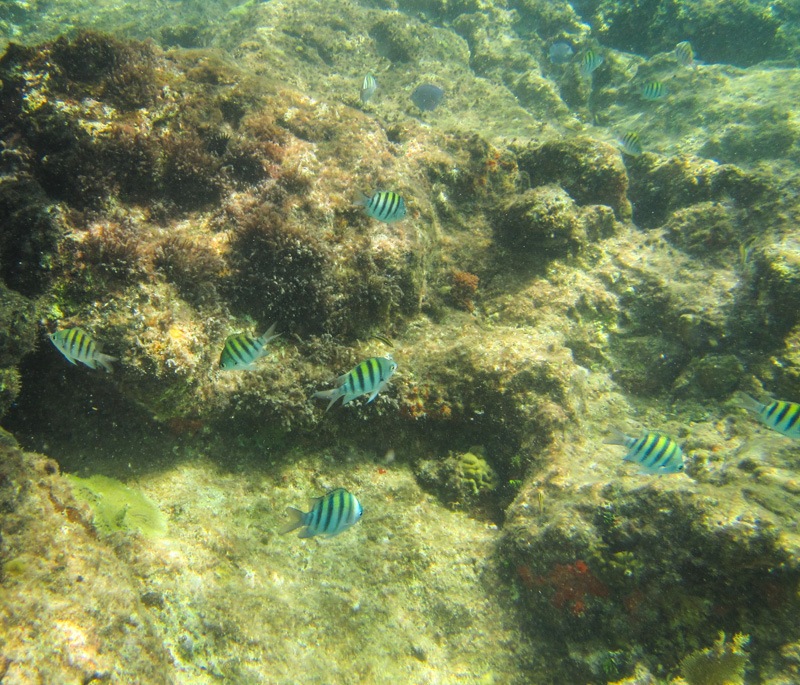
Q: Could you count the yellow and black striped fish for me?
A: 12